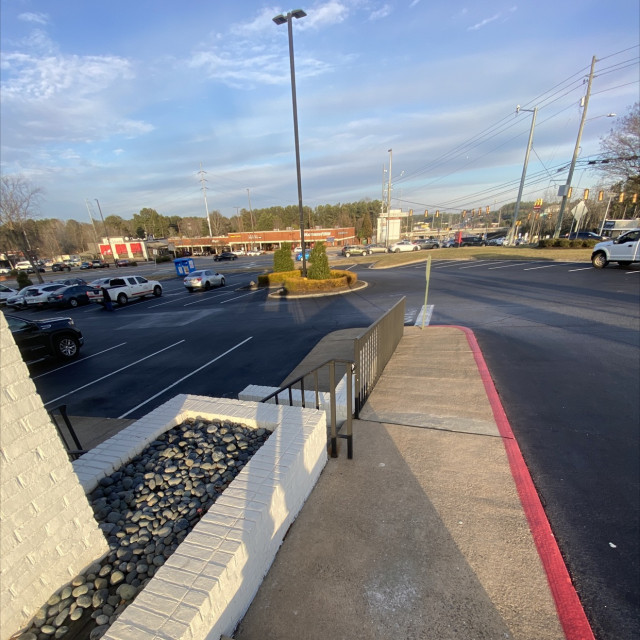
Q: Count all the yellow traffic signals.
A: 15